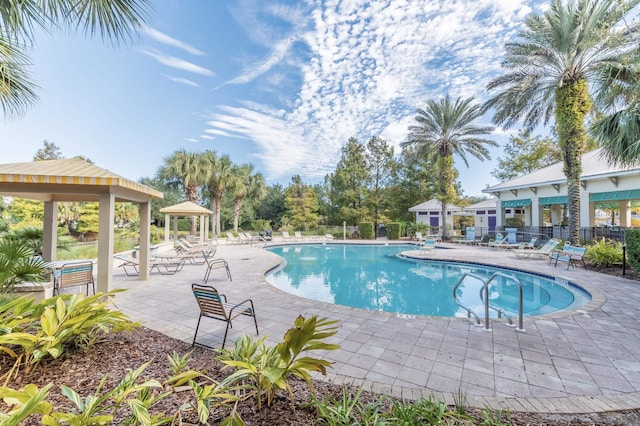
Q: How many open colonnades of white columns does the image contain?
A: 1